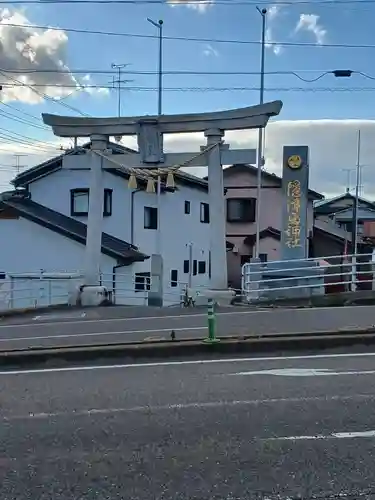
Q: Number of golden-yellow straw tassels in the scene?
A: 3